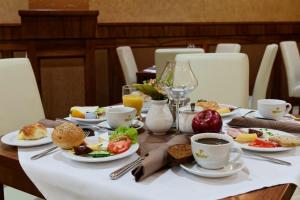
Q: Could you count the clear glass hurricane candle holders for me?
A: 1